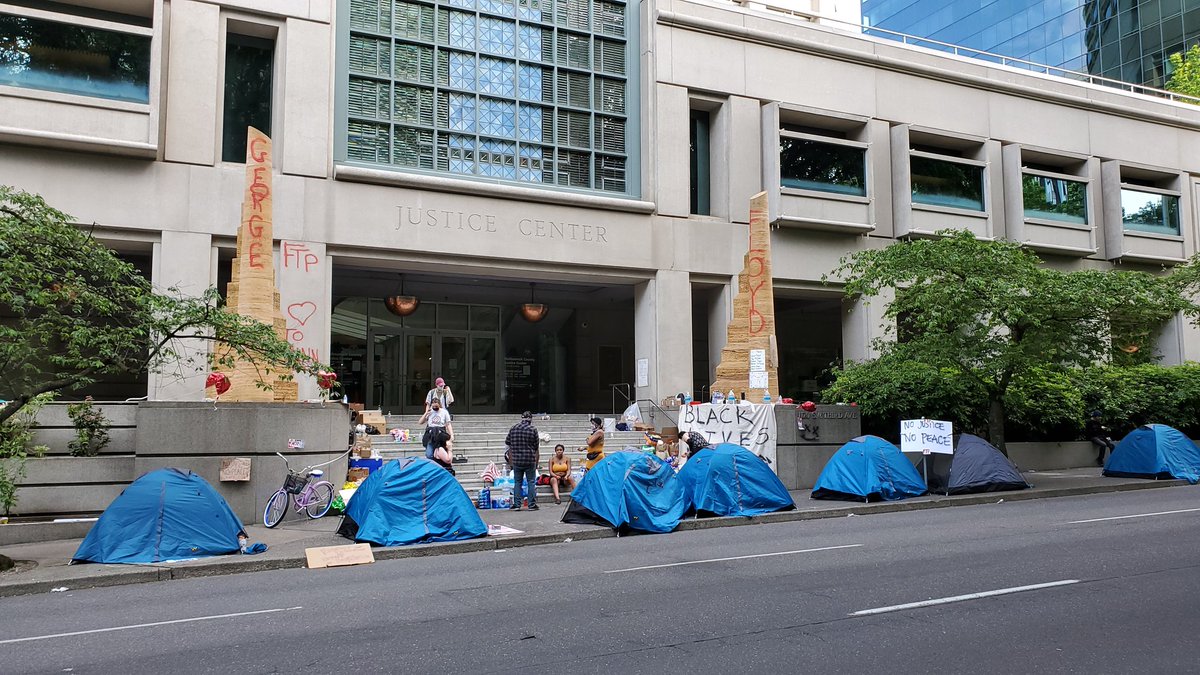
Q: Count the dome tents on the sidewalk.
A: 7